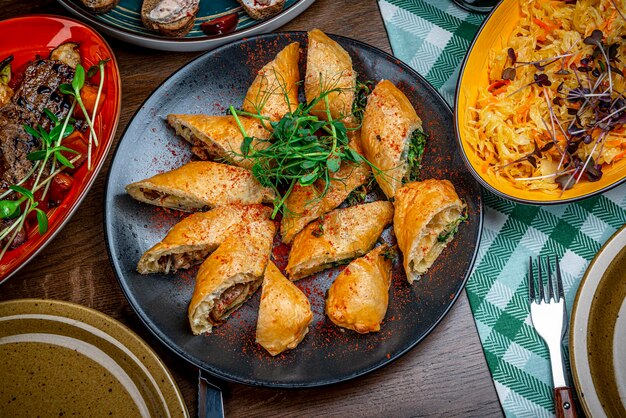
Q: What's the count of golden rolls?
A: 12